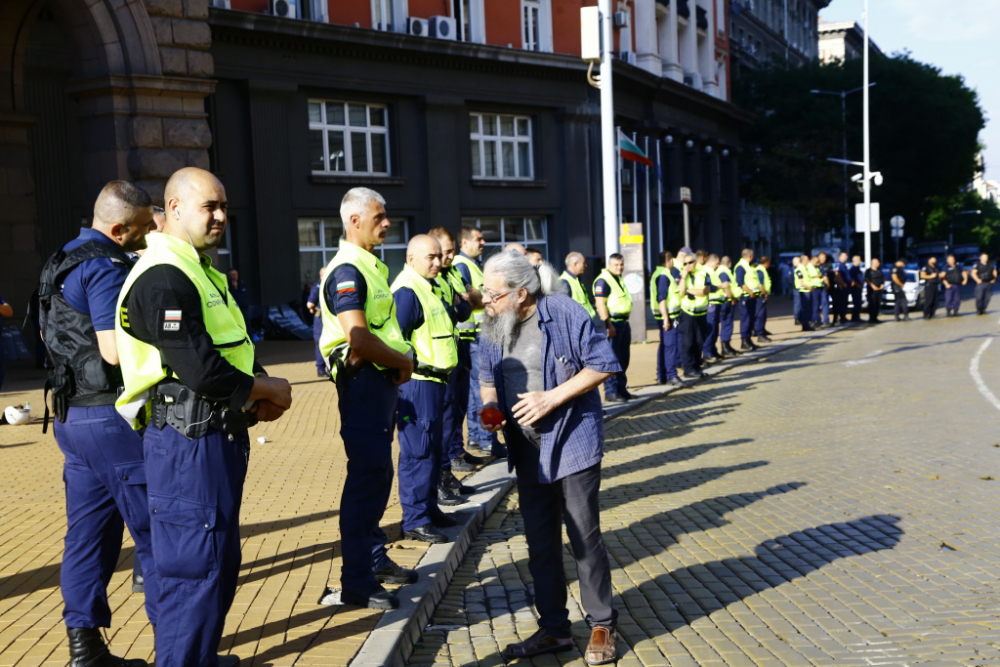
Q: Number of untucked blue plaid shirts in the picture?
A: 1